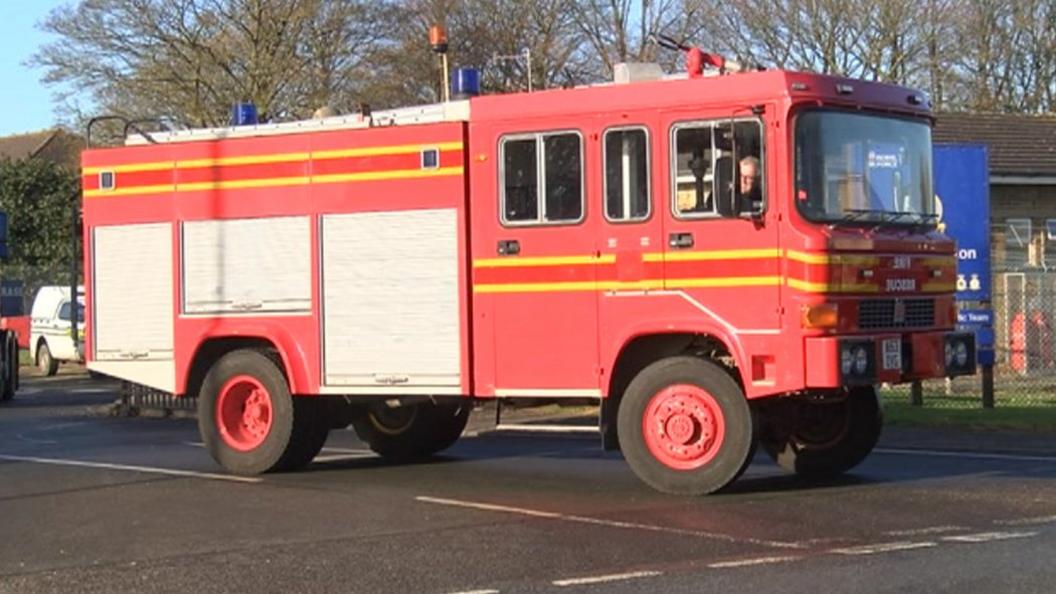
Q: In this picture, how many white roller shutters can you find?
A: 3